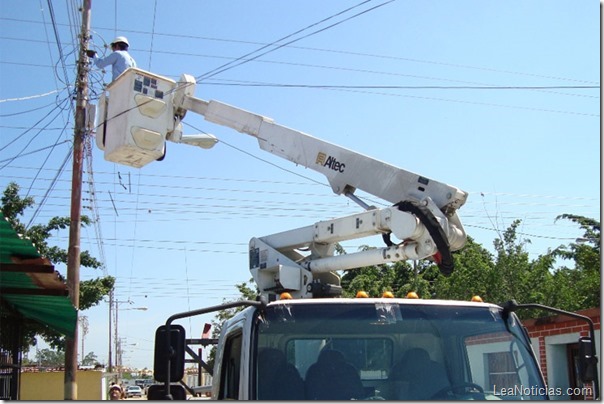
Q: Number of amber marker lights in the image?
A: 5